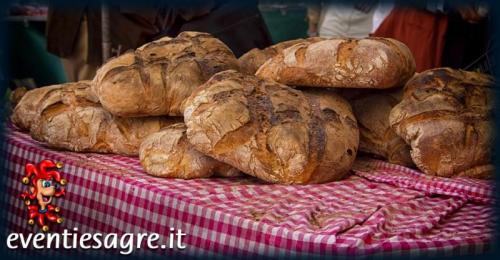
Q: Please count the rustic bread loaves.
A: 8